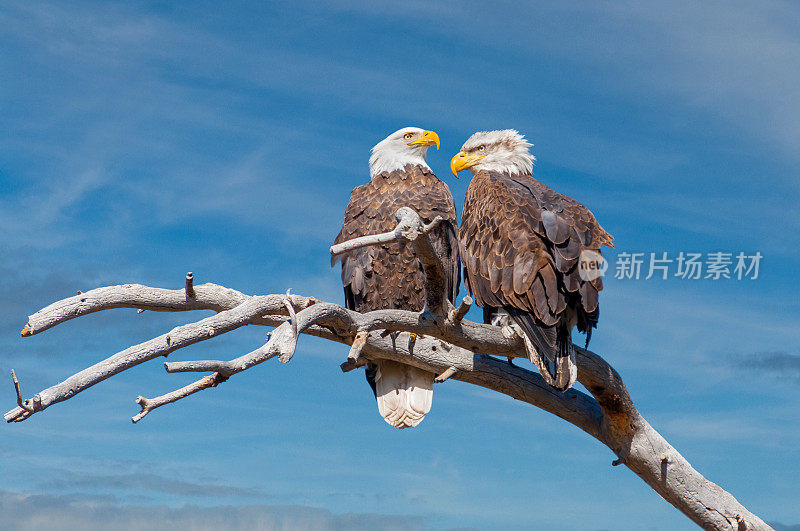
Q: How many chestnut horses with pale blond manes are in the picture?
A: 0